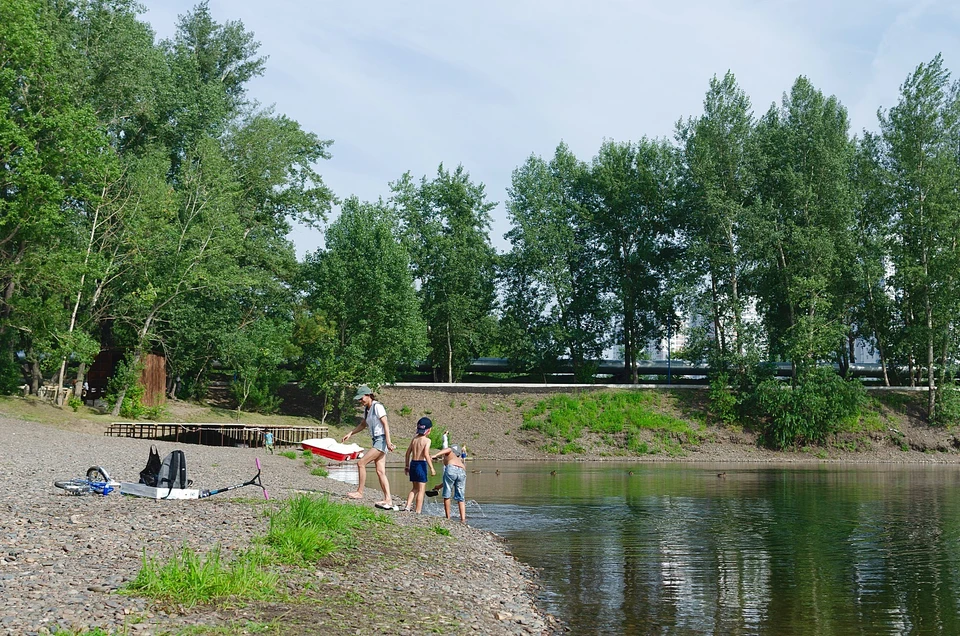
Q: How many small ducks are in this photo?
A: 5